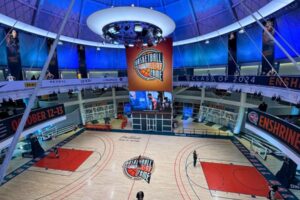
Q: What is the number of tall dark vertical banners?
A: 5